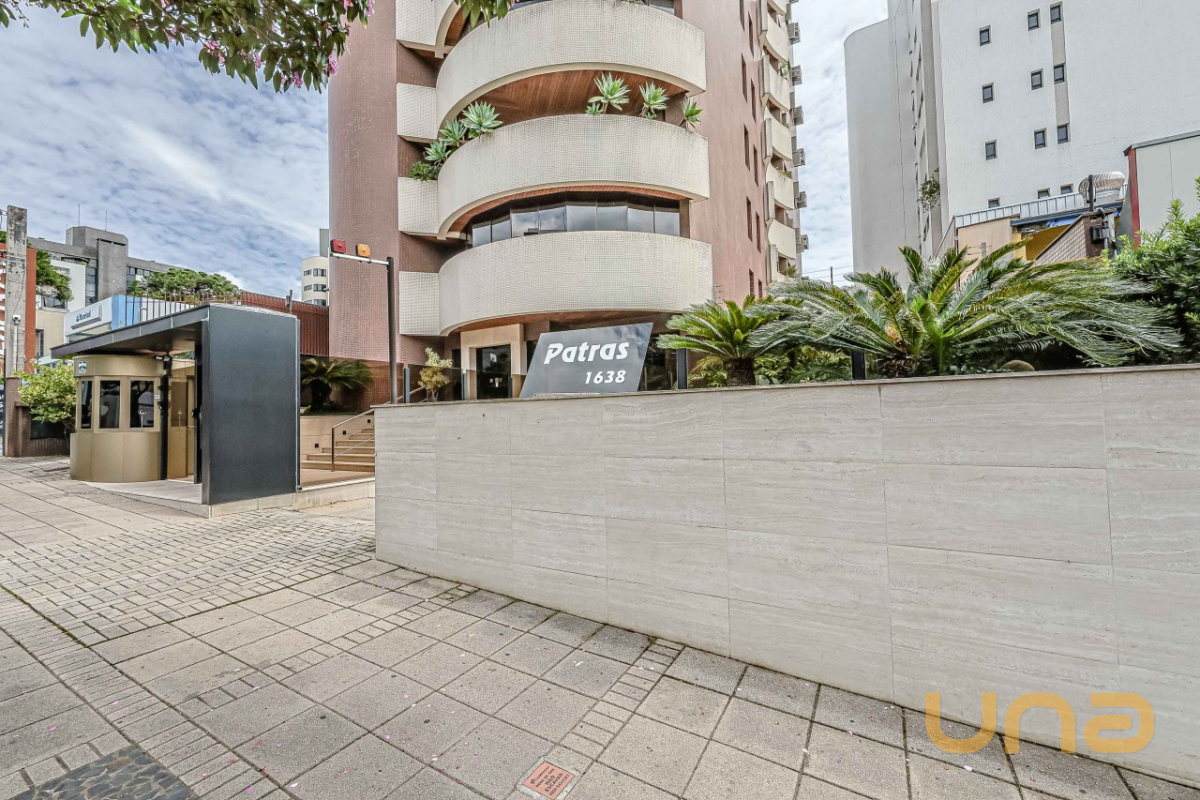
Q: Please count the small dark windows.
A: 12